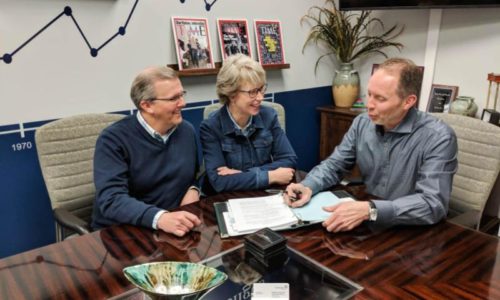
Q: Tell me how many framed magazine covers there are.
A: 3